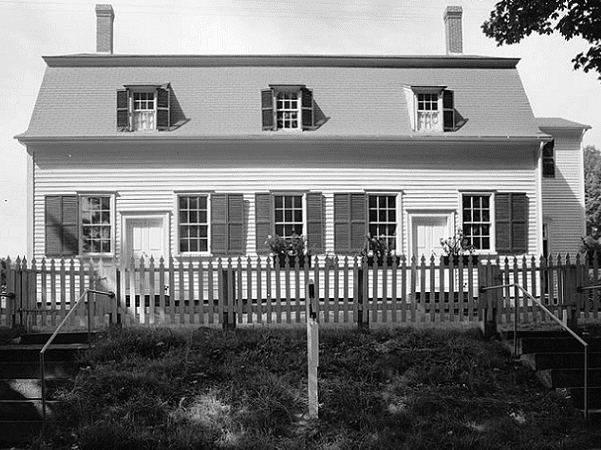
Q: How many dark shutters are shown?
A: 15